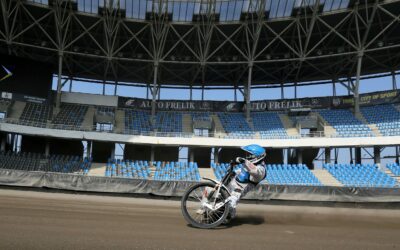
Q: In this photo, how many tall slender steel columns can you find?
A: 4